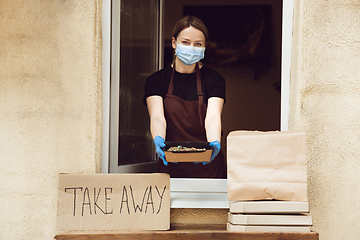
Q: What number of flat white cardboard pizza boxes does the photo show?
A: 3